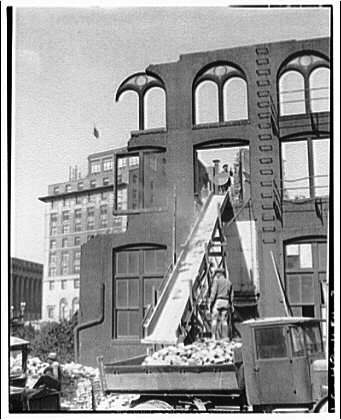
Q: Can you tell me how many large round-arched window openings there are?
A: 3